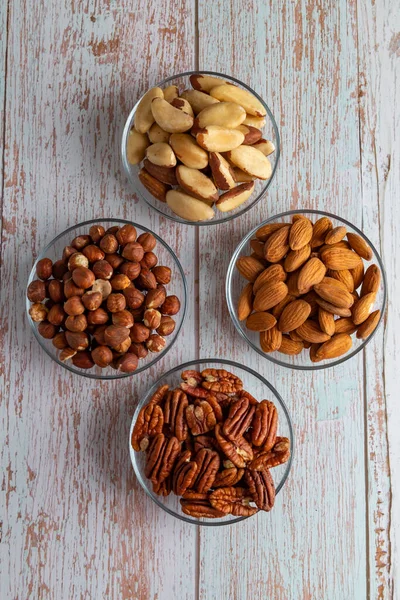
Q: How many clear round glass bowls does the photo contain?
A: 4